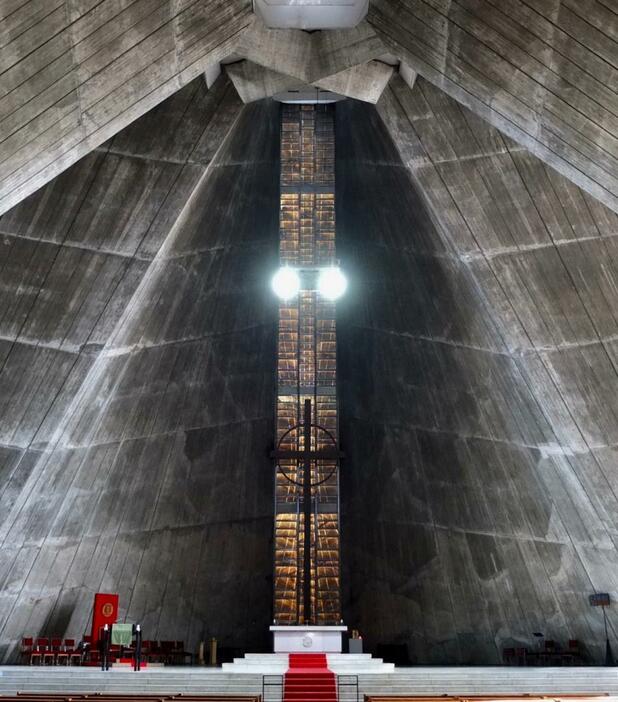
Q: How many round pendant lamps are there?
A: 2